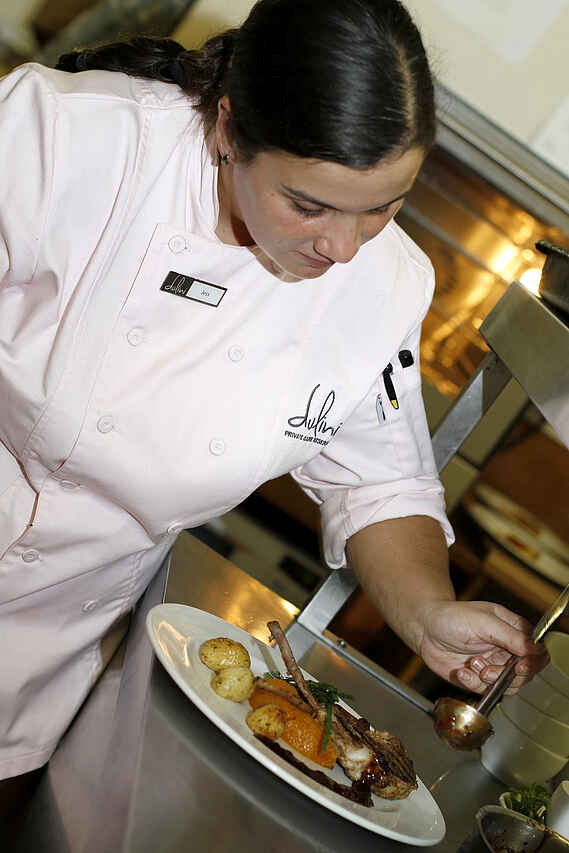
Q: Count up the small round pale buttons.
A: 9